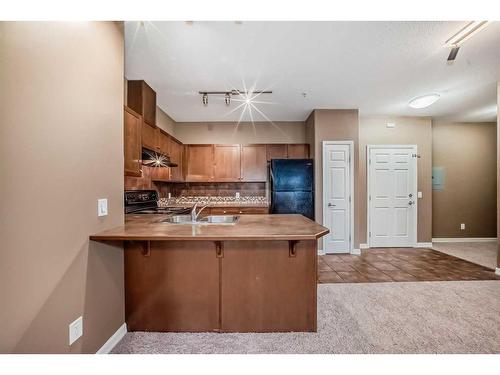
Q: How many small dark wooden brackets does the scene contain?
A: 3